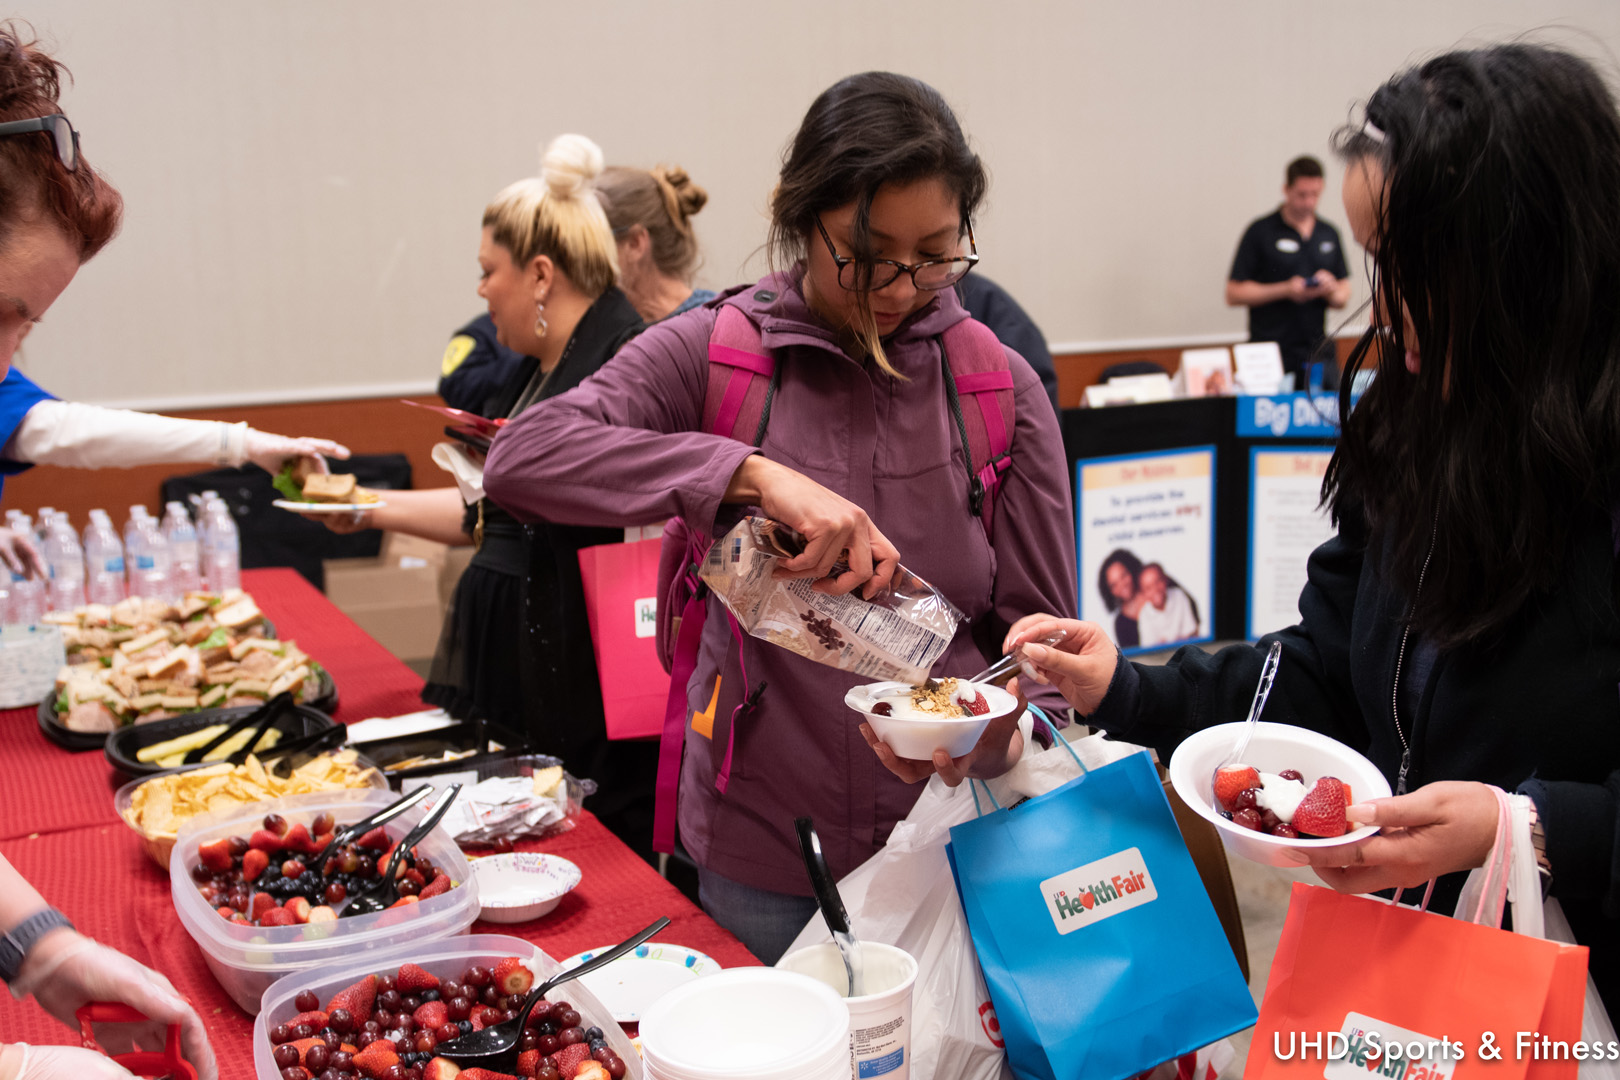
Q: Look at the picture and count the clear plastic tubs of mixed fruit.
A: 2